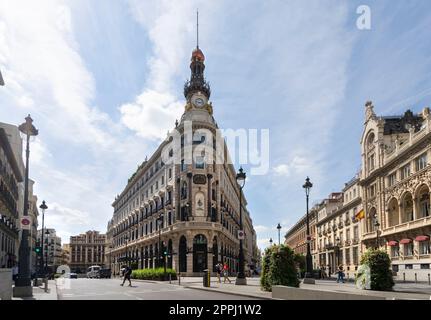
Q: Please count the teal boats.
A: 0